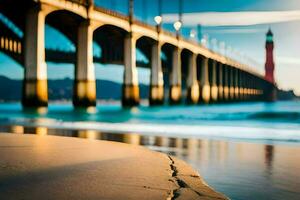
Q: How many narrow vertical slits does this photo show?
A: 5